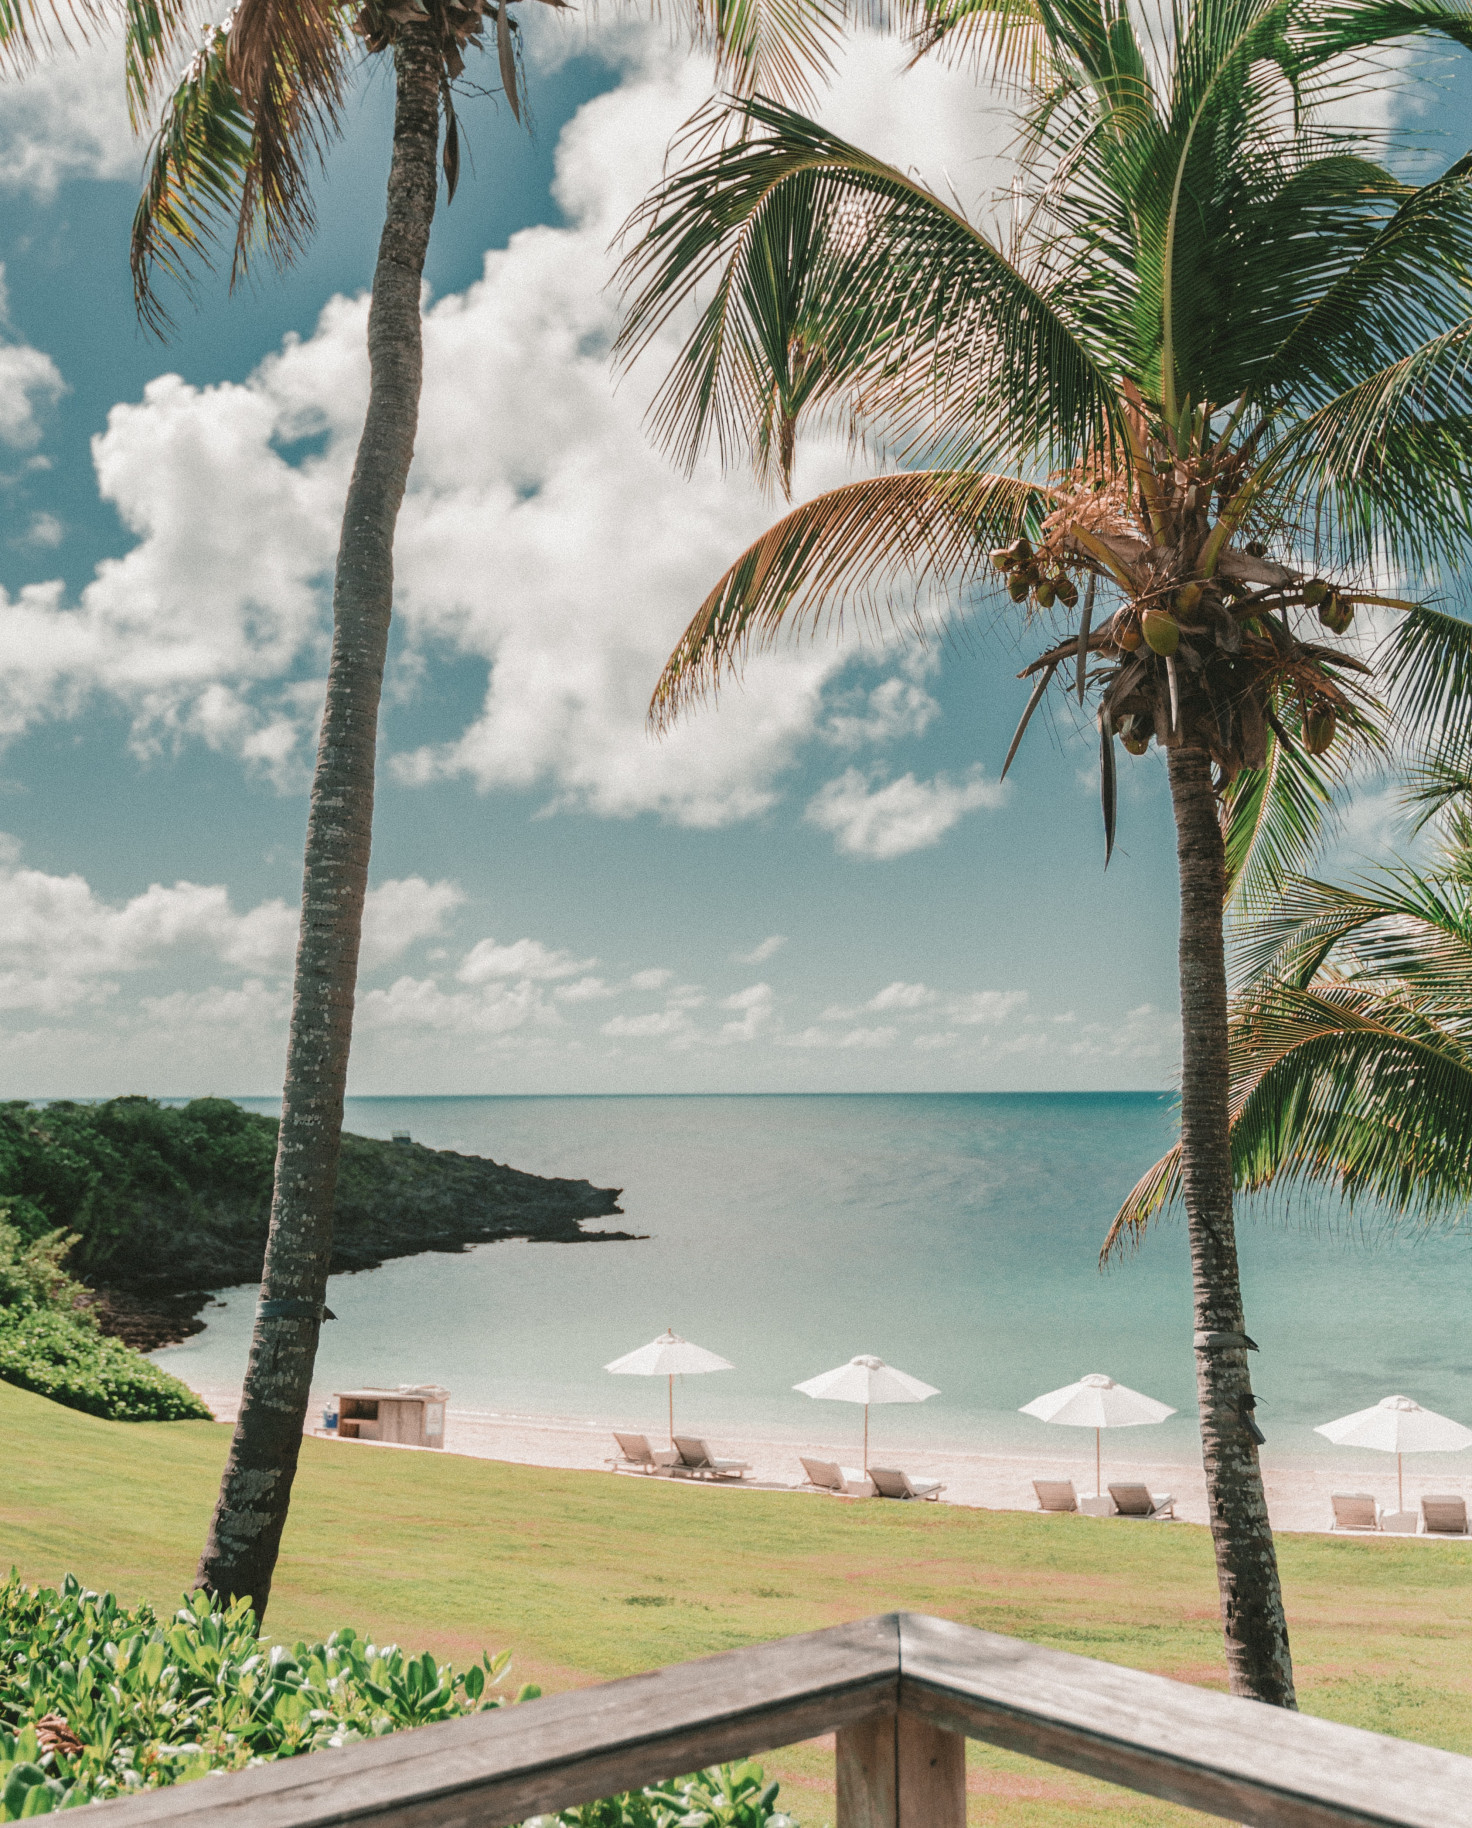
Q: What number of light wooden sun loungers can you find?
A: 8